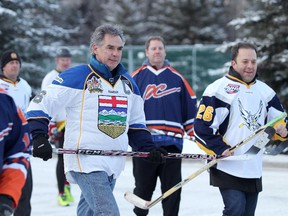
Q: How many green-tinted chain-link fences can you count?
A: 1